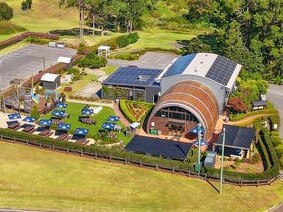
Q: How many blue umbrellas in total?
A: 12